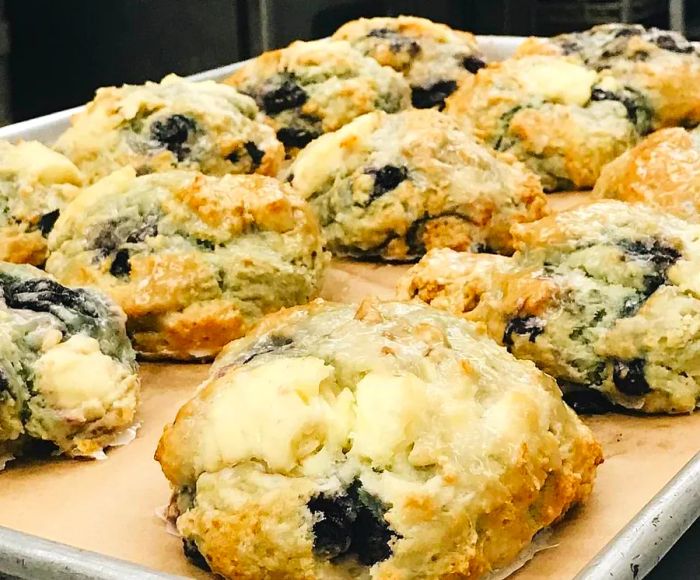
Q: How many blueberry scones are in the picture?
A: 12